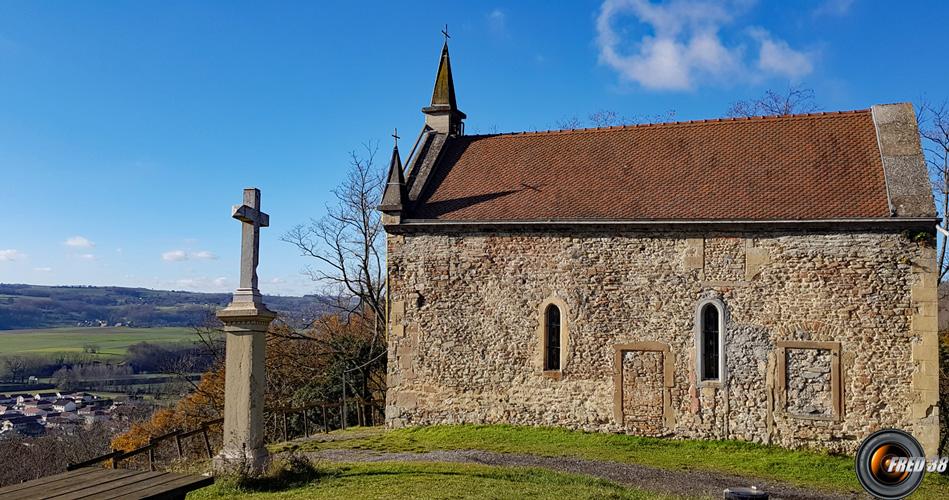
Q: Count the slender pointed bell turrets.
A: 2